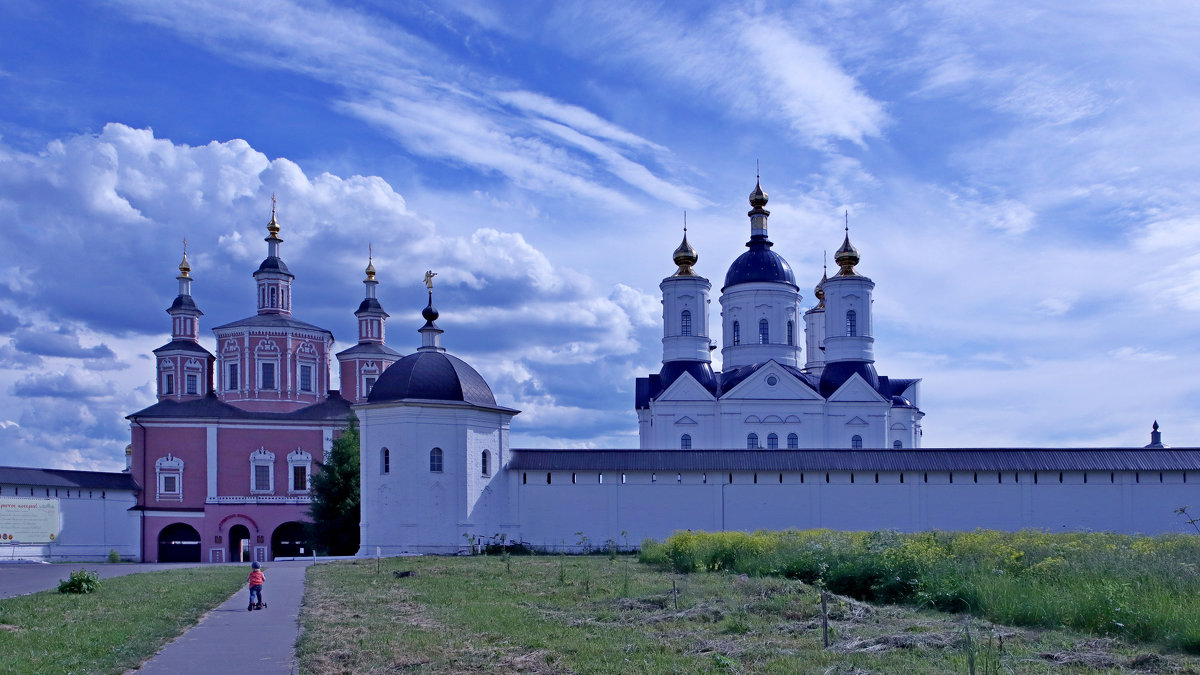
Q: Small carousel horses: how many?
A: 0